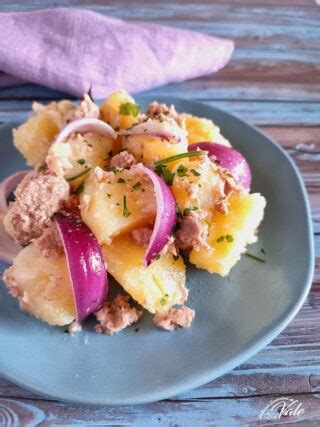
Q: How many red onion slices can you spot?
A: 6